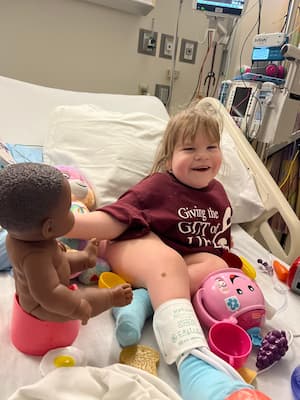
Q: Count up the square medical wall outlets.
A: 3